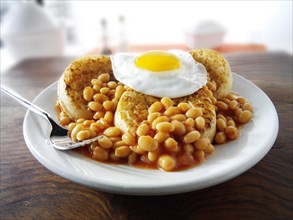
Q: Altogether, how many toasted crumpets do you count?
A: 3